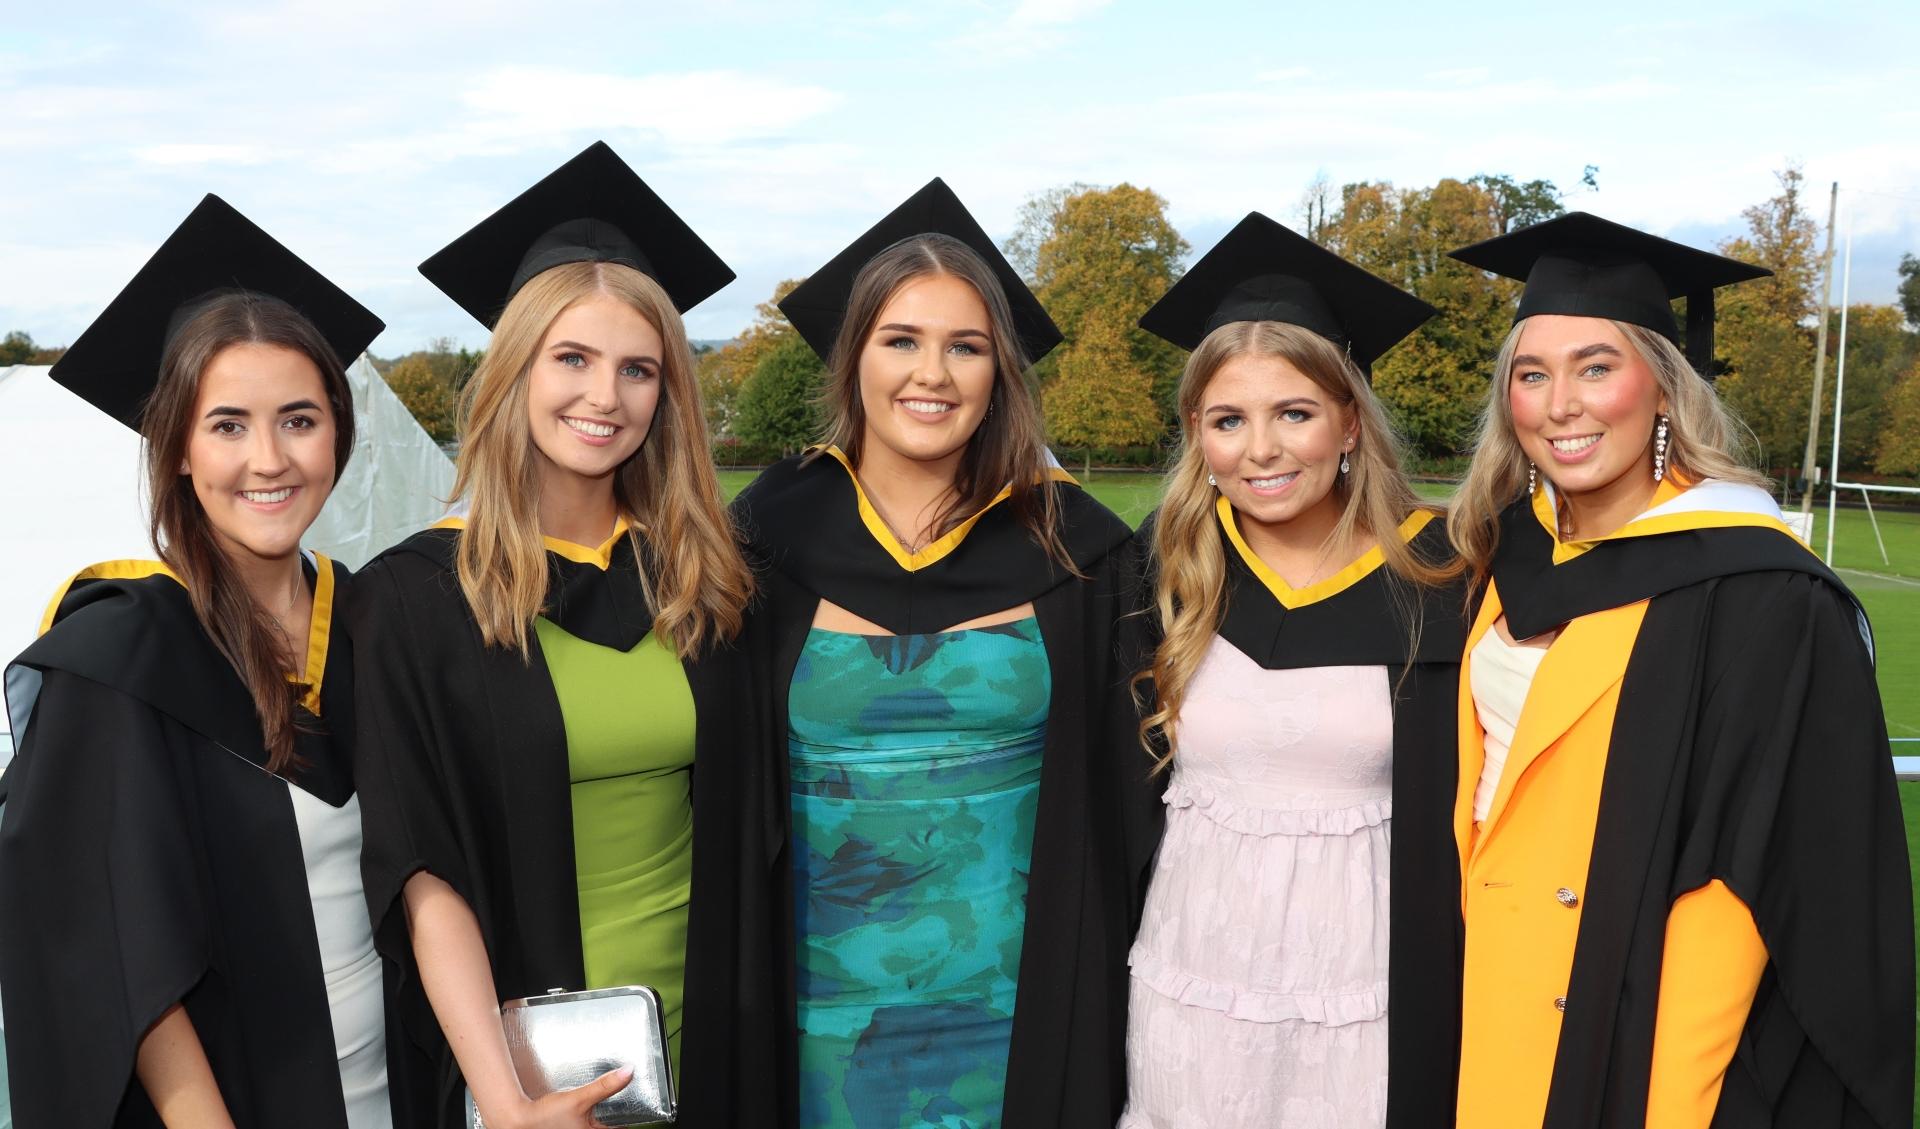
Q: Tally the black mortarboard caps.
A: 5